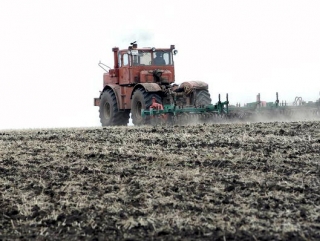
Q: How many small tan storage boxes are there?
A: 0